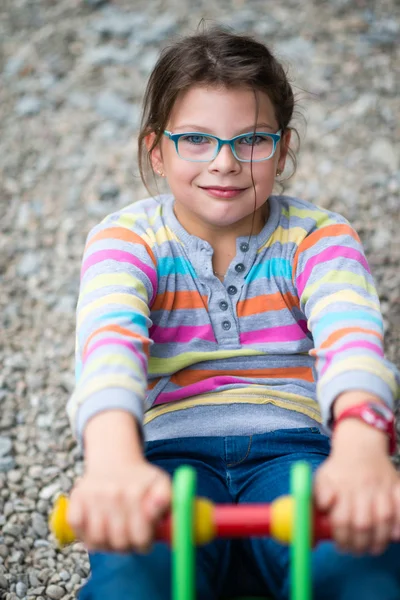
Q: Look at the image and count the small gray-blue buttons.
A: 5